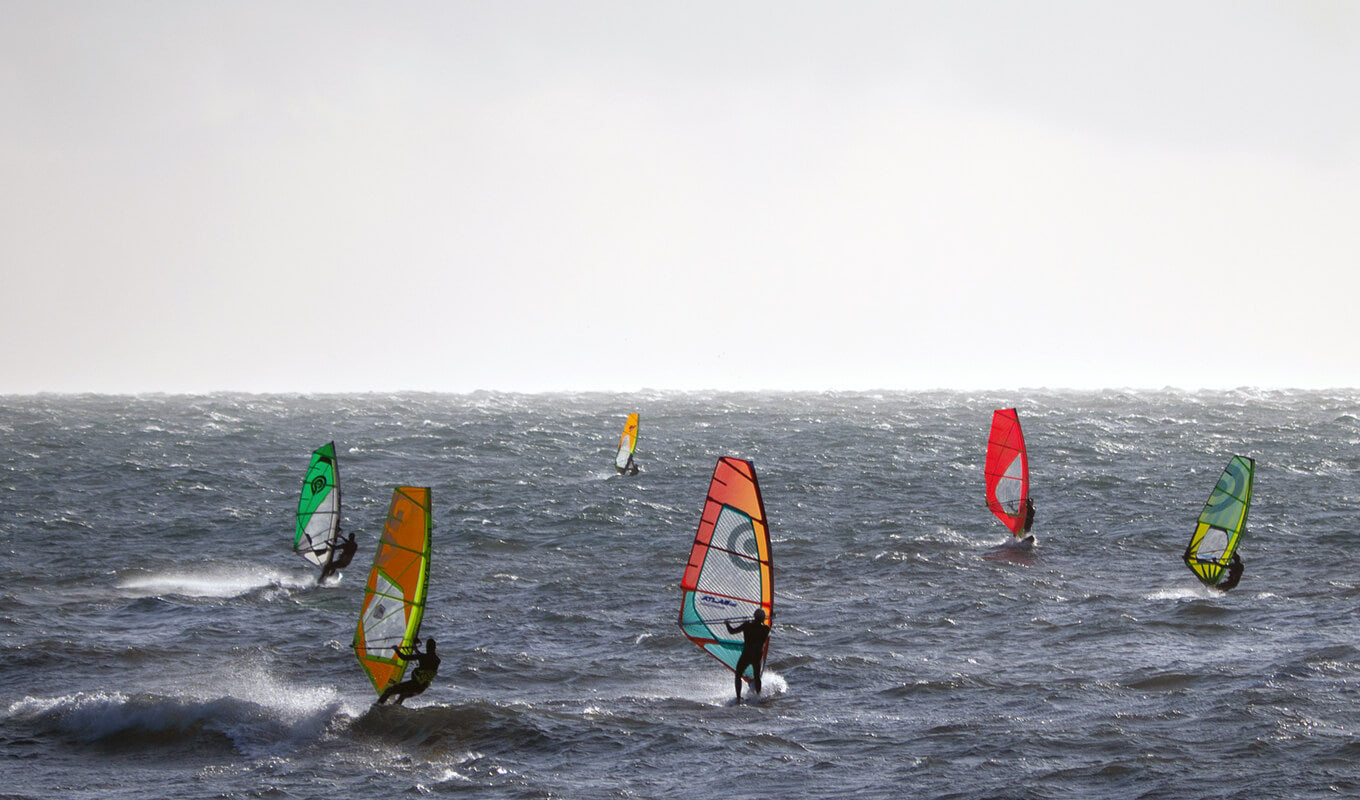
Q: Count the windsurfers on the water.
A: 6